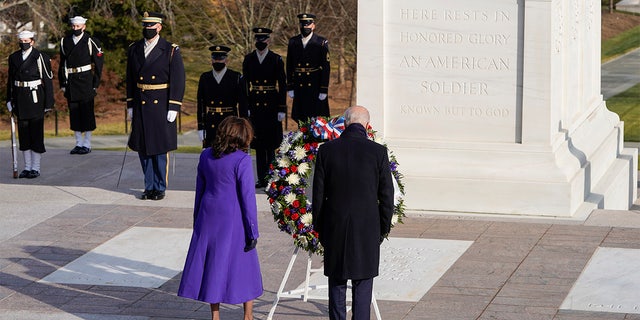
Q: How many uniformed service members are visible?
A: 6